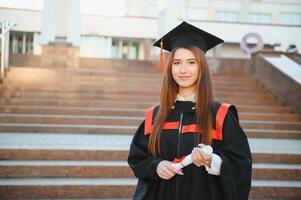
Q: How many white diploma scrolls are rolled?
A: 1